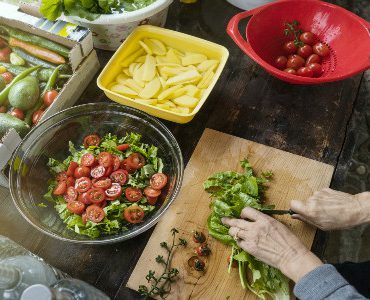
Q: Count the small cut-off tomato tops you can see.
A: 3